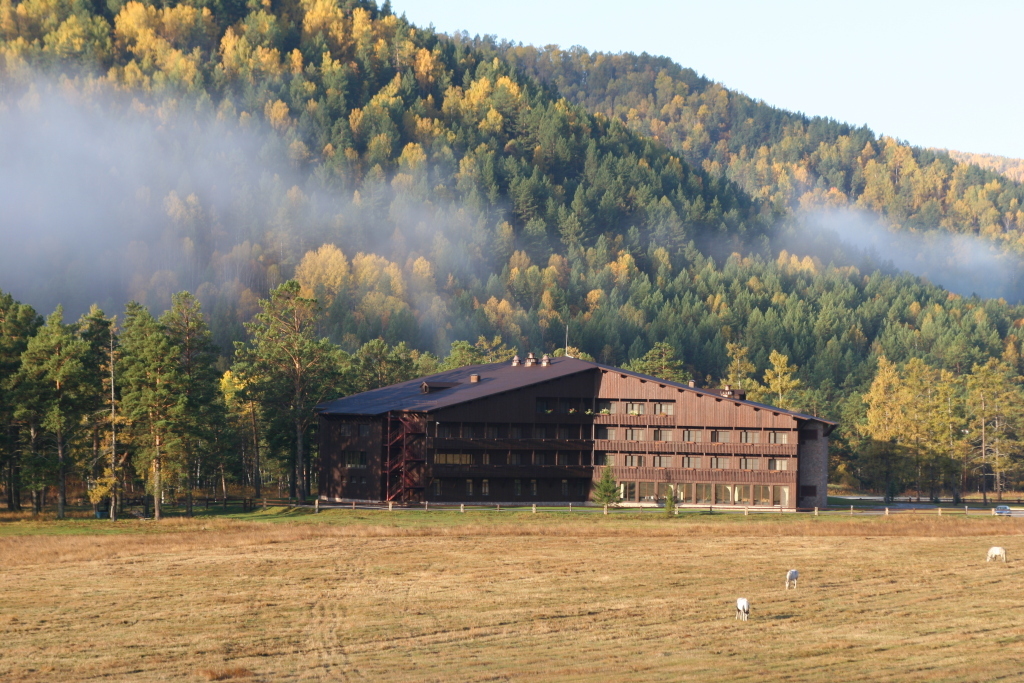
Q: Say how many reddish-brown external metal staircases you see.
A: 1